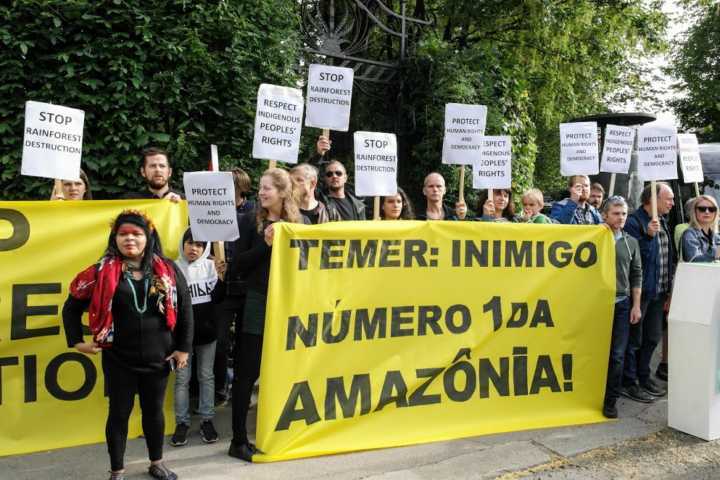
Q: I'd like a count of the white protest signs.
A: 11